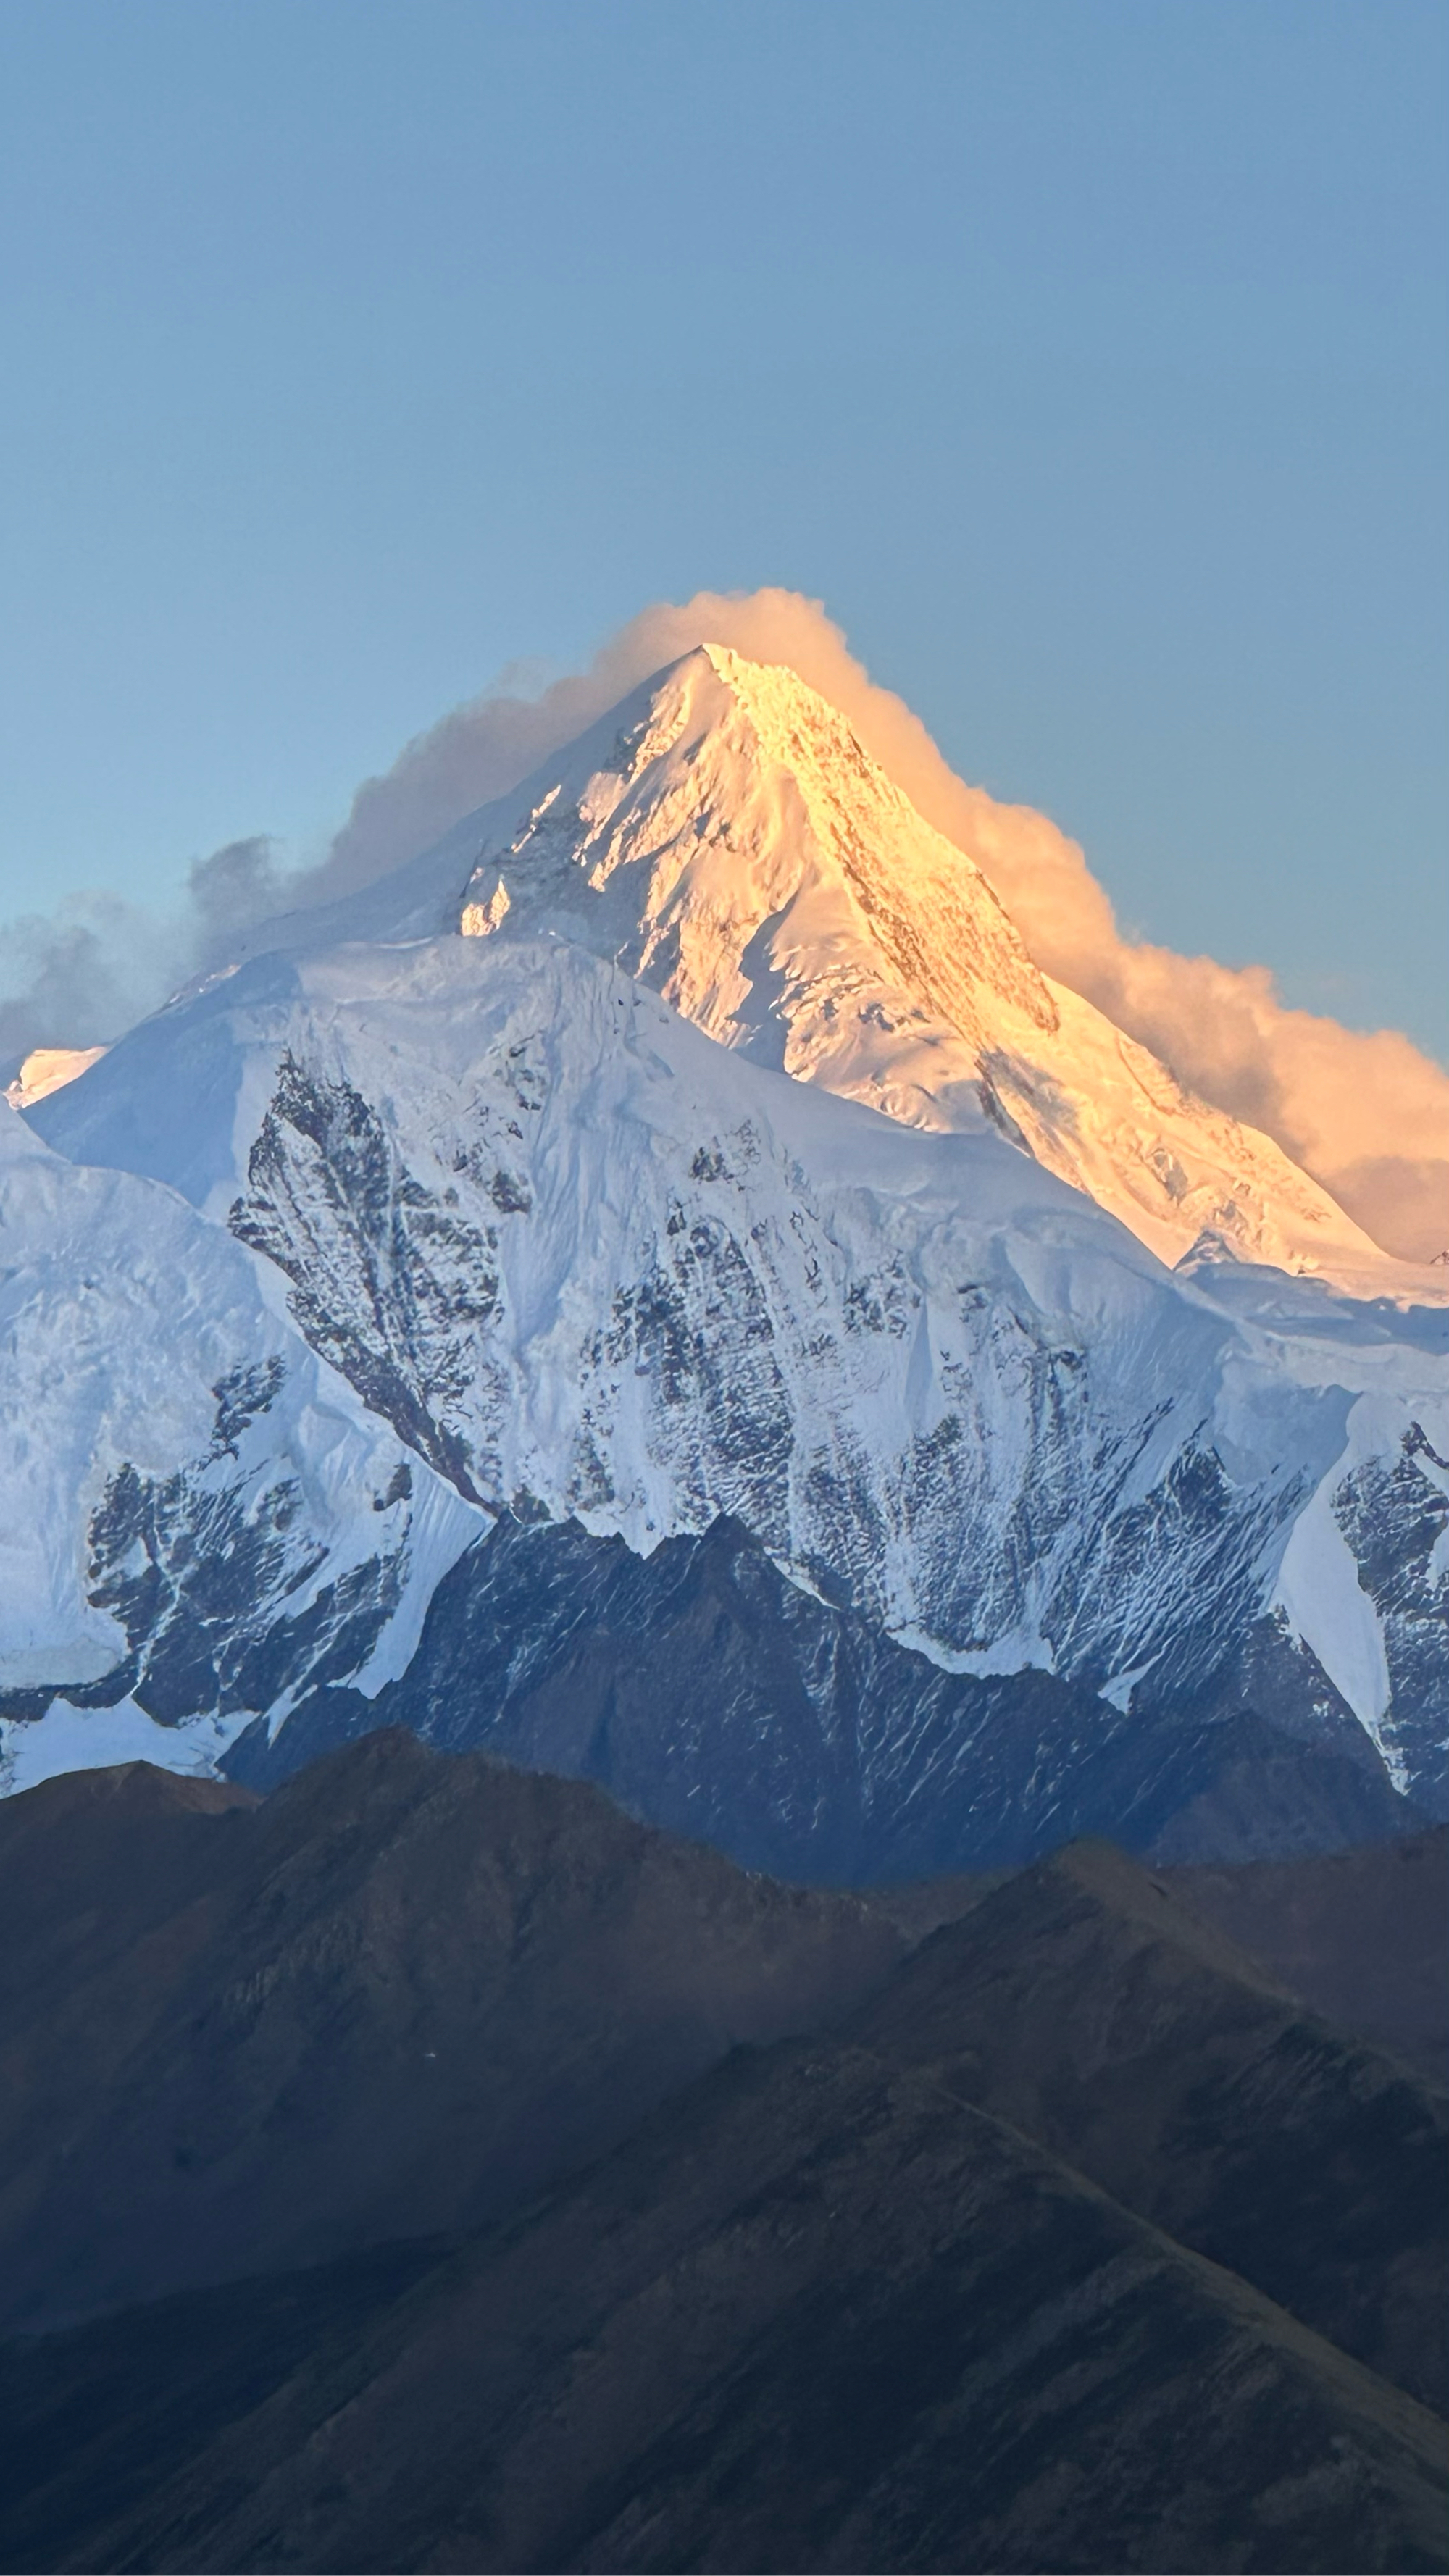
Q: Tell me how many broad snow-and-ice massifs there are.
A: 1